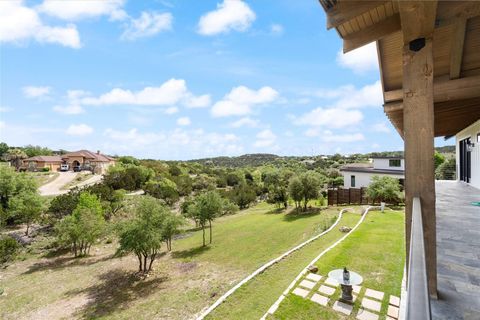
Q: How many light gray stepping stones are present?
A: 15